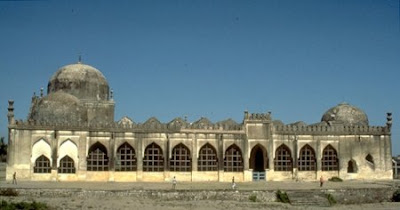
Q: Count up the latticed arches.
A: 11